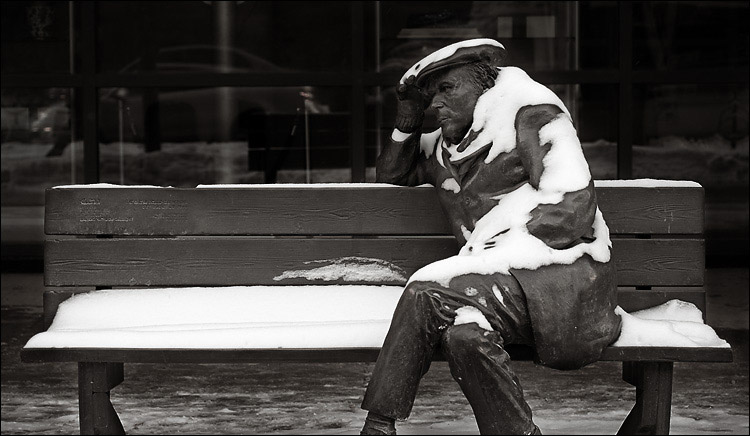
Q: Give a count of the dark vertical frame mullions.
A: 3